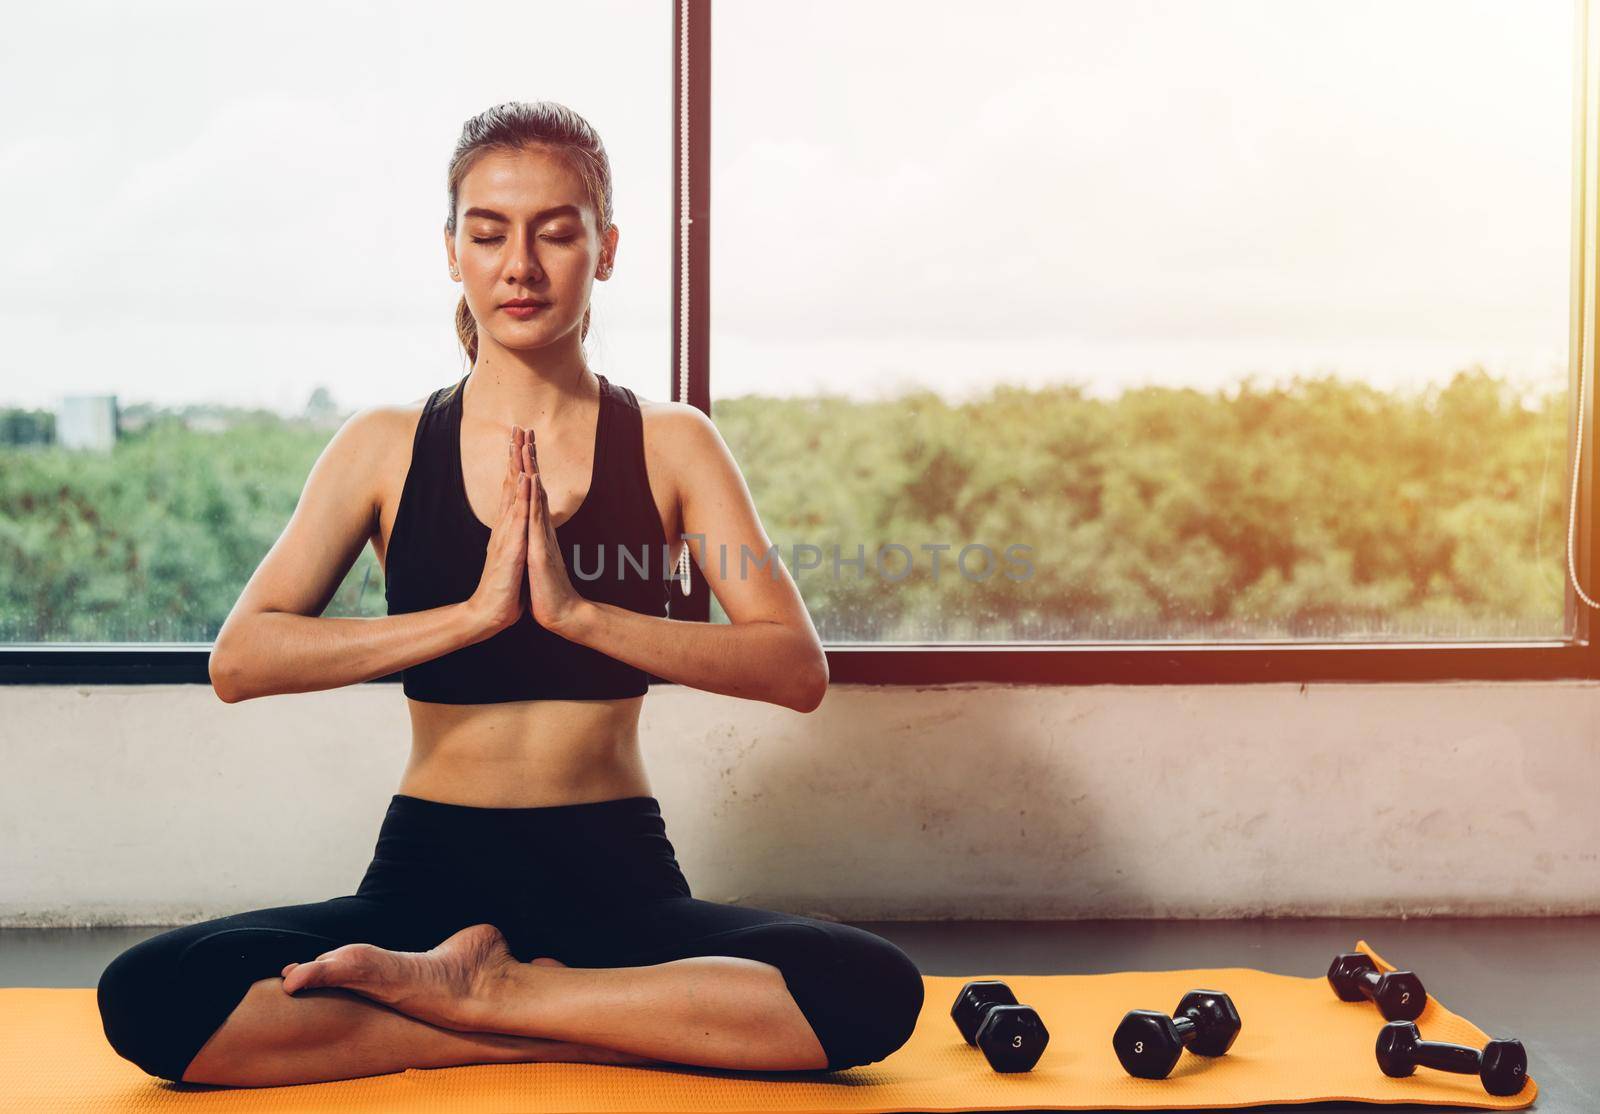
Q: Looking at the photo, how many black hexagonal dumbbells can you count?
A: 4